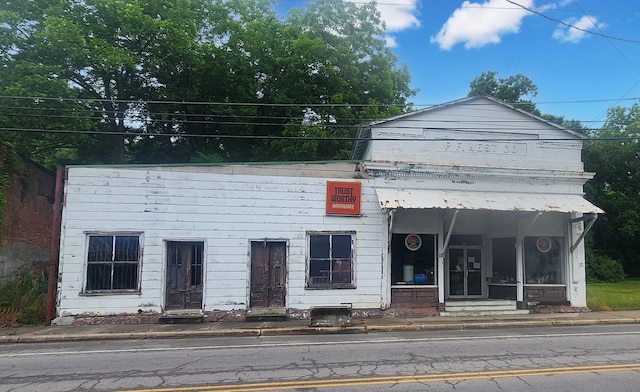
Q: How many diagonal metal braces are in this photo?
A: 4